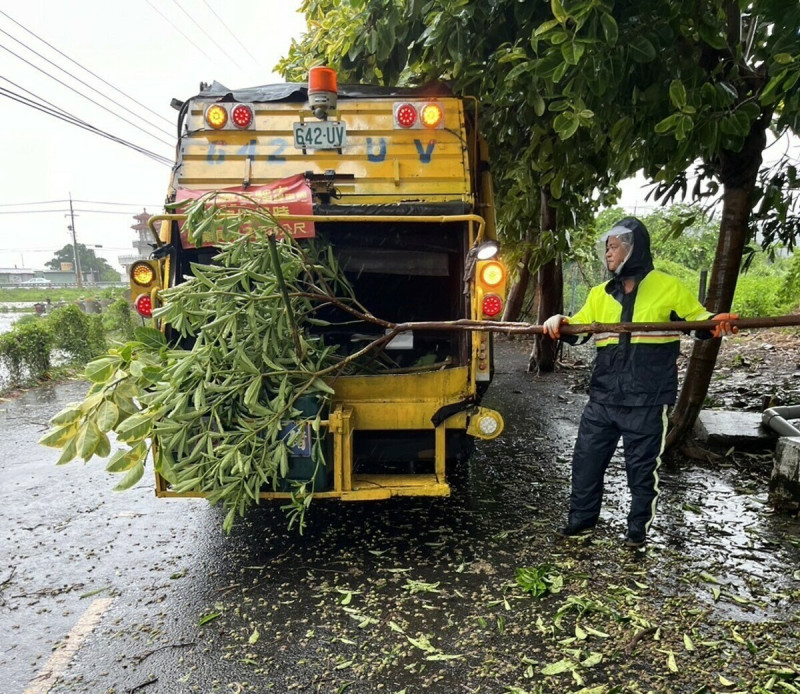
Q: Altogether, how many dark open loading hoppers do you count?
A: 1